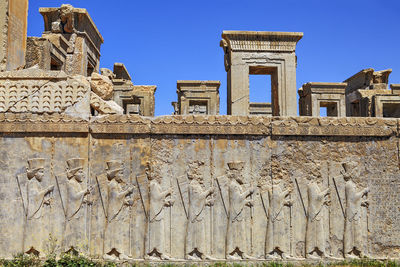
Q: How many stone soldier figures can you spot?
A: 9